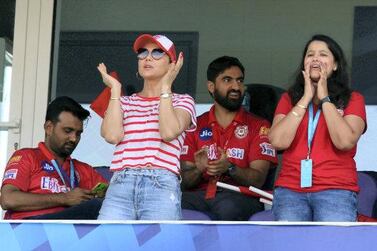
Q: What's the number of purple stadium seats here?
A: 4